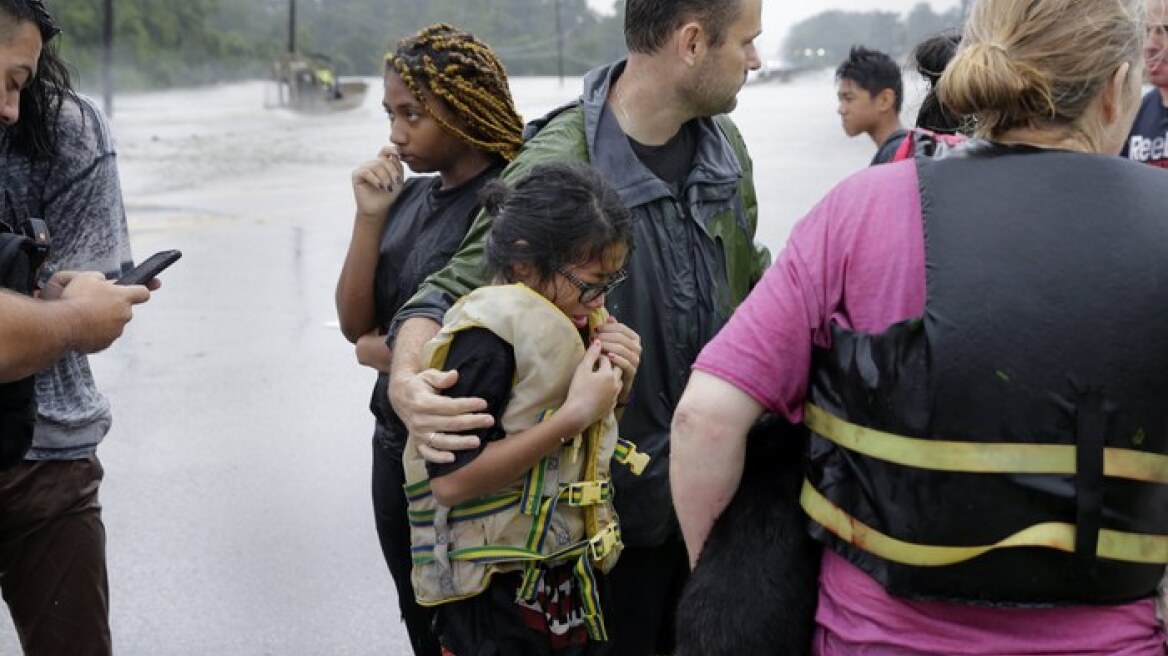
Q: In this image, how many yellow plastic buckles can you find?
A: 3